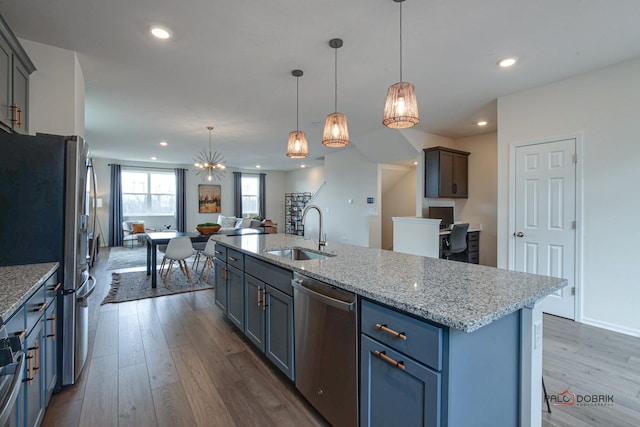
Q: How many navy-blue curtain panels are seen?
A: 4